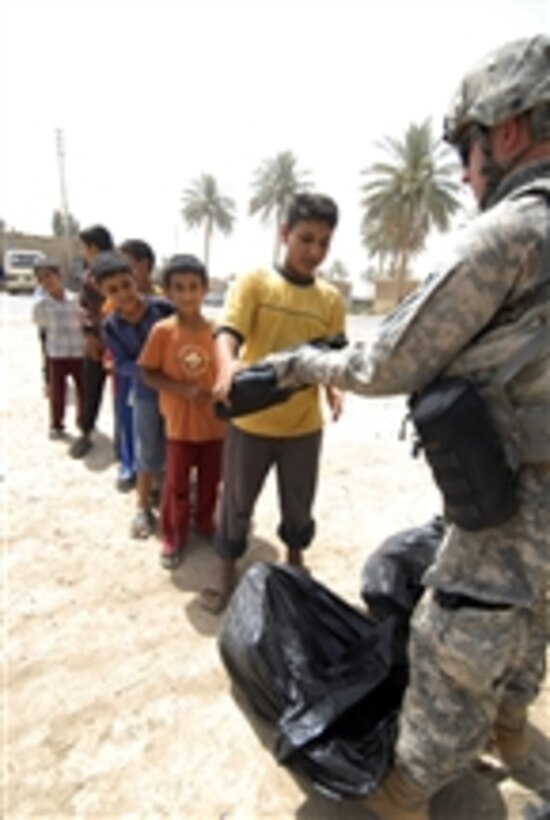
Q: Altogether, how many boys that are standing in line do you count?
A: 6